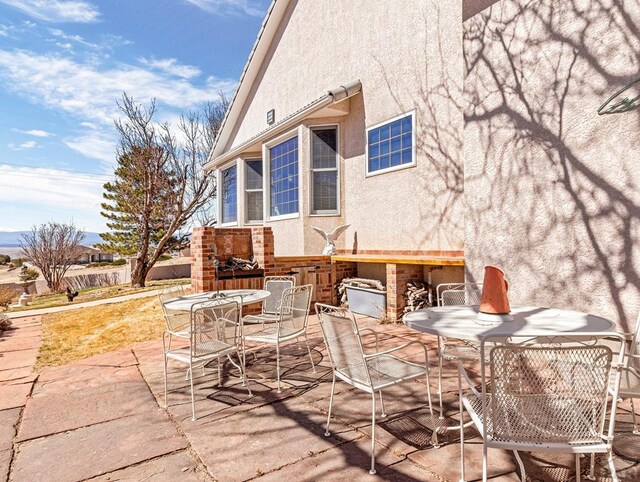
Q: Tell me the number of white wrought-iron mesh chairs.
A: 8